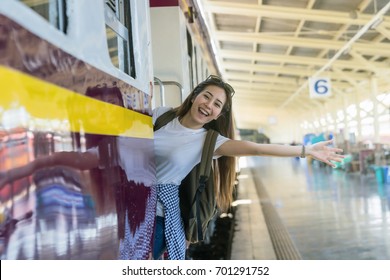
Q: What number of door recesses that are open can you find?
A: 1